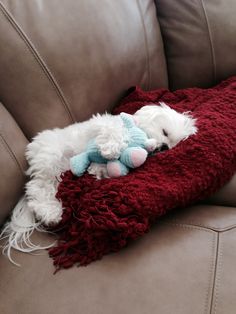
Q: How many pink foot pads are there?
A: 2